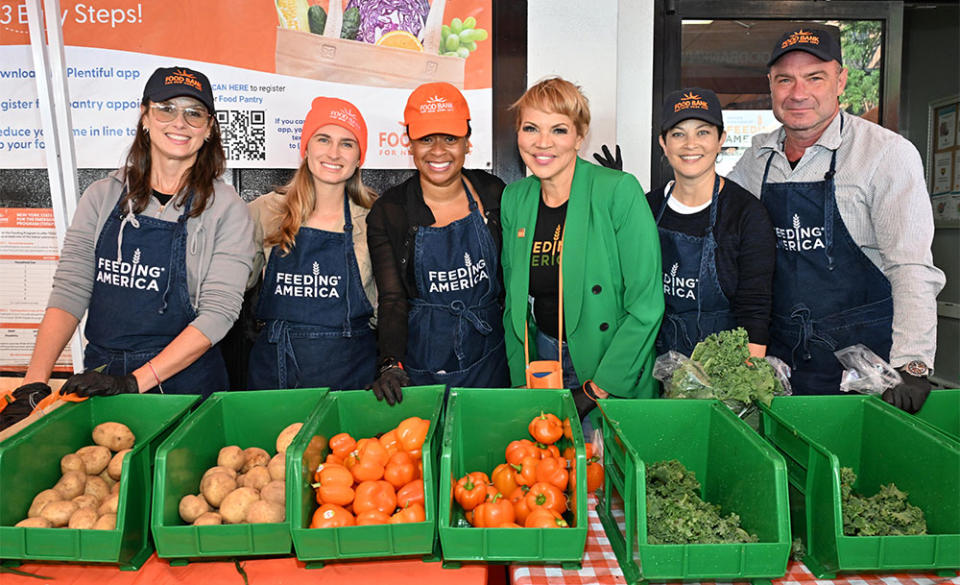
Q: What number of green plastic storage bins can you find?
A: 7